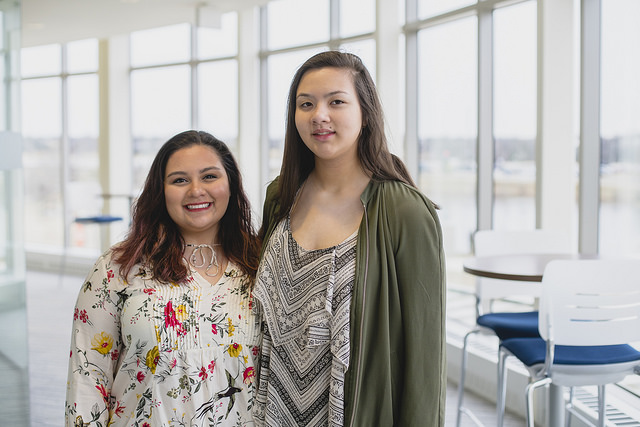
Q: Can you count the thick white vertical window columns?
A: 4